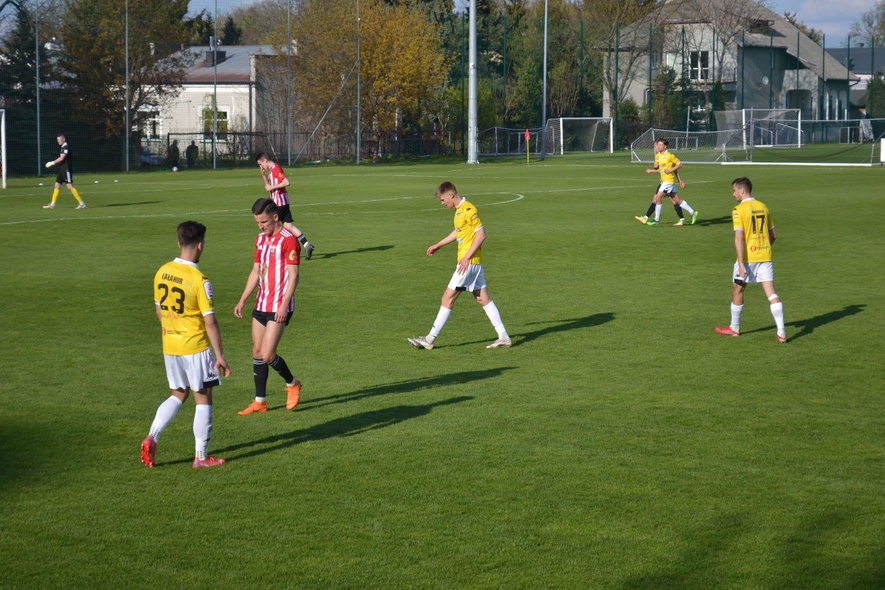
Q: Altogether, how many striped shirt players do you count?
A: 2